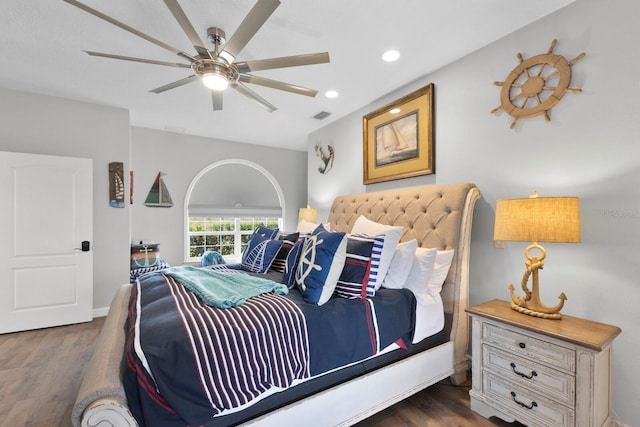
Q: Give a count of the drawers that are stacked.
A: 3